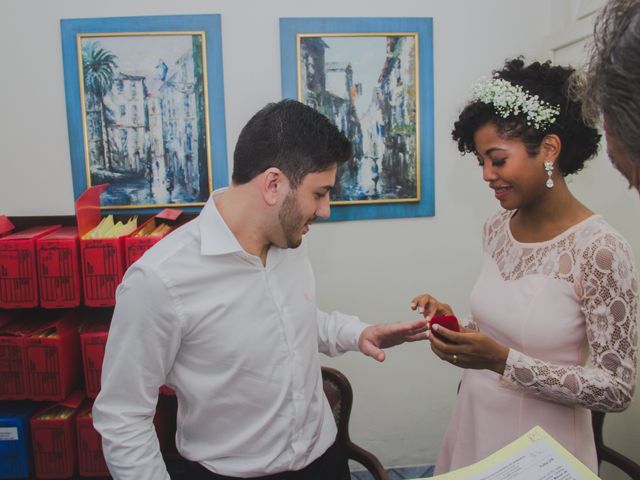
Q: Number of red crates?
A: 9